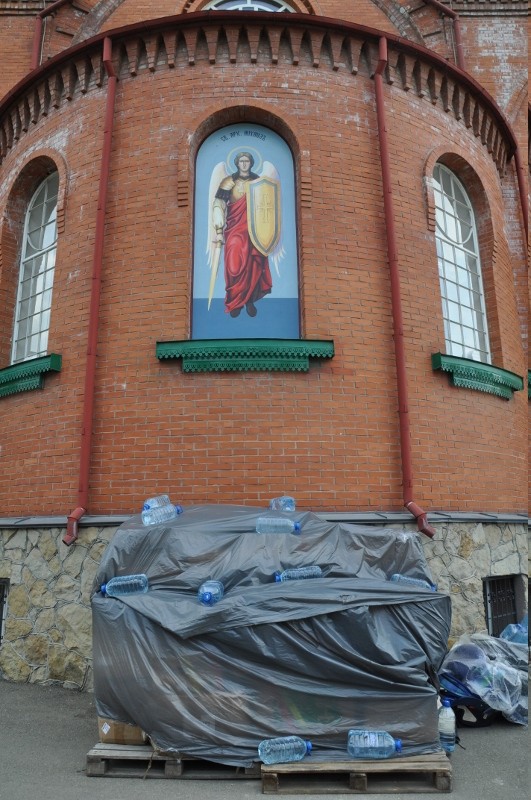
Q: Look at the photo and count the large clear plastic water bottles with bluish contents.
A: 11